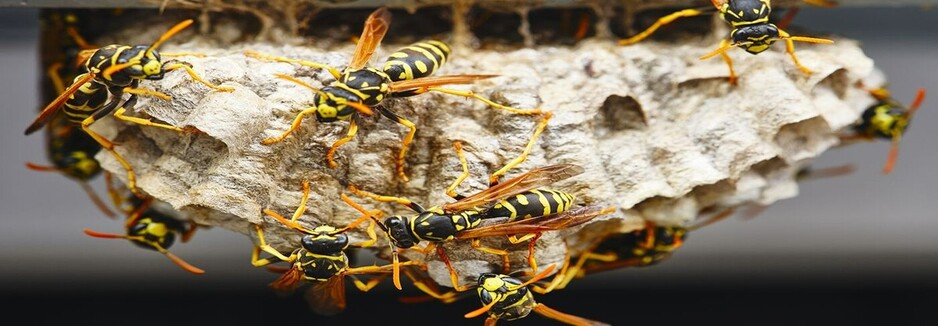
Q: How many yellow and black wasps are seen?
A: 10